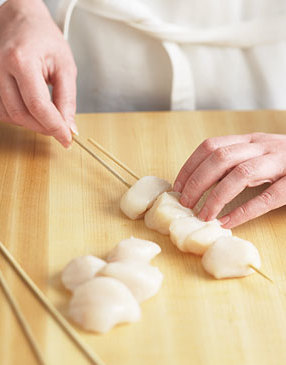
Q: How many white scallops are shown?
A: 9